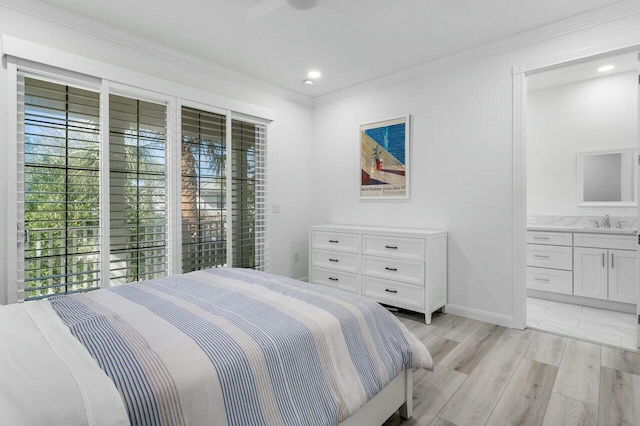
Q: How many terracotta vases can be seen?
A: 1